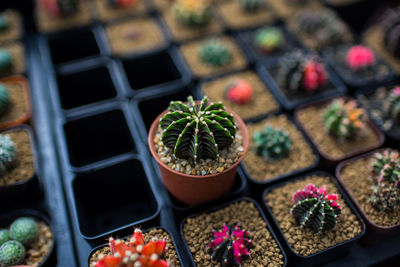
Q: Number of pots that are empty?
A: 6